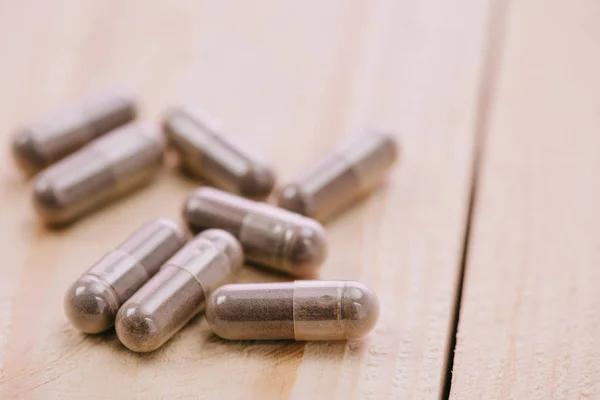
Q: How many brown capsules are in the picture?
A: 8